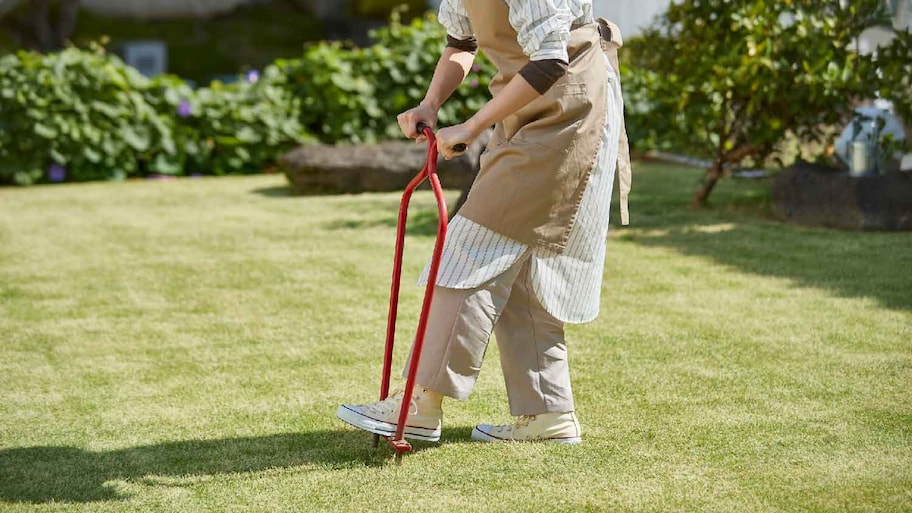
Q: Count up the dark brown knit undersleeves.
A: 2